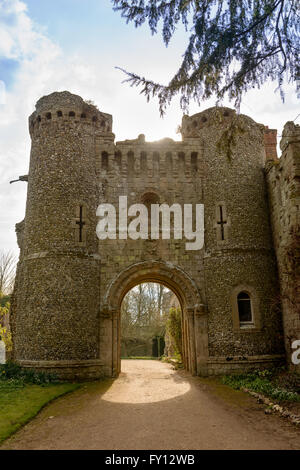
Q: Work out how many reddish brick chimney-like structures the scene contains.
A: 1